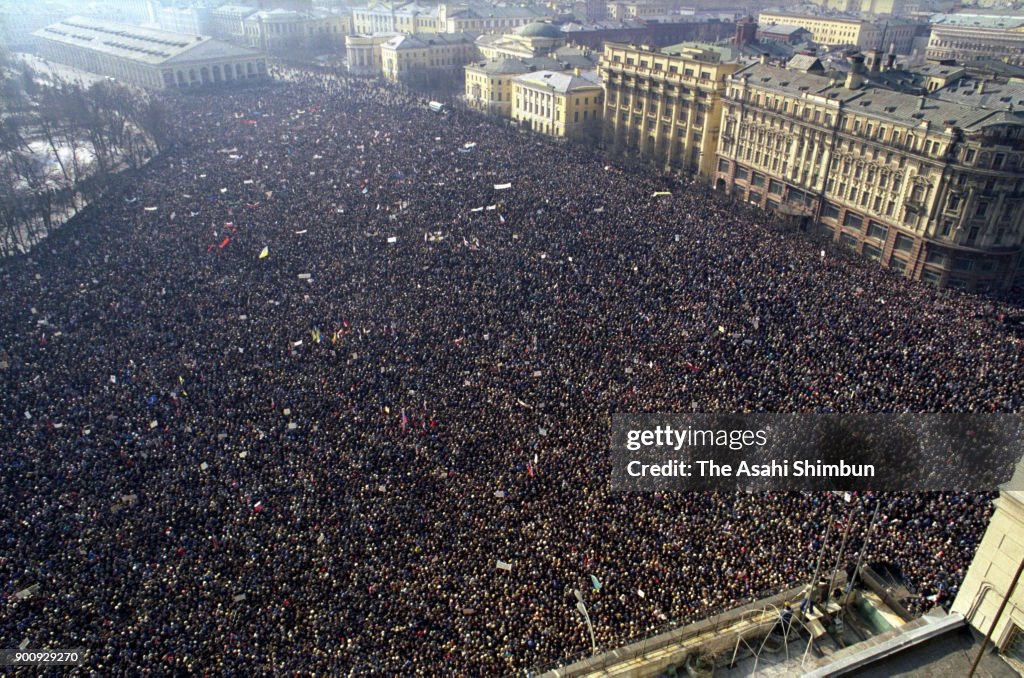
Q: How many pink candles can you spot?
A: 0